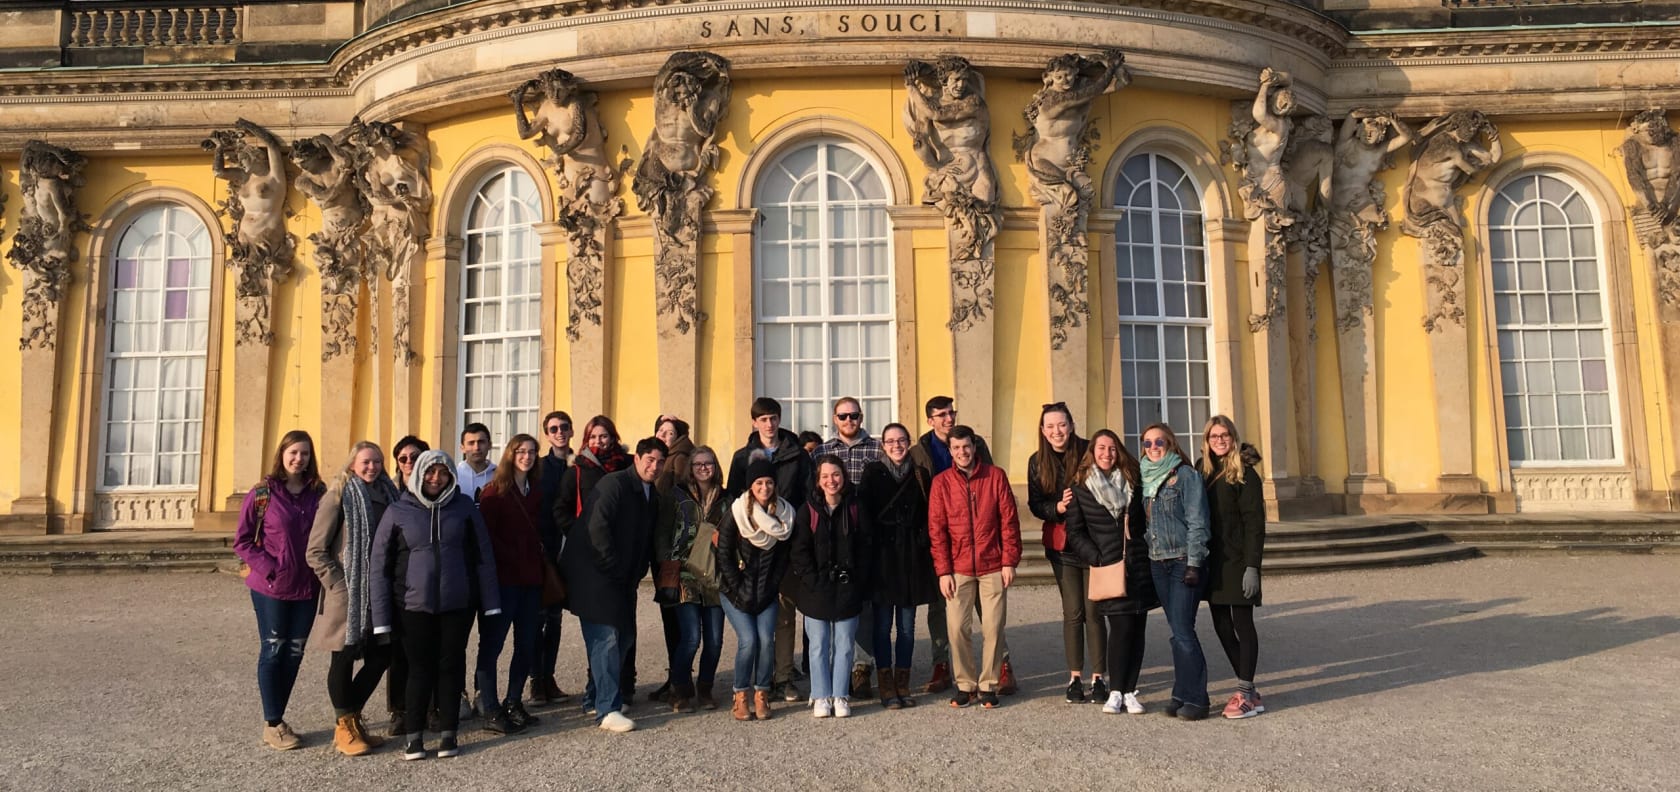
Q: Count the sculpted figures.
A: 13